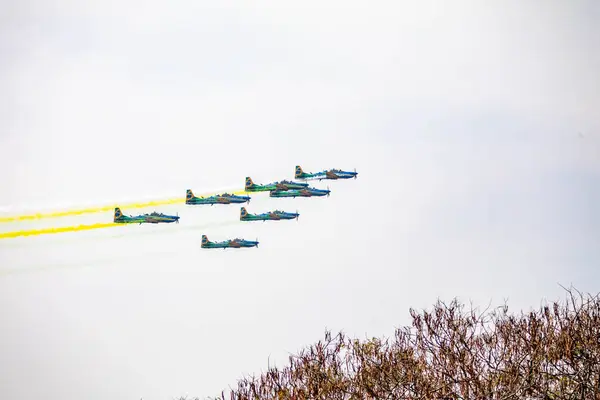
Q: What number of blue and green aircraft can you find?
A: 7